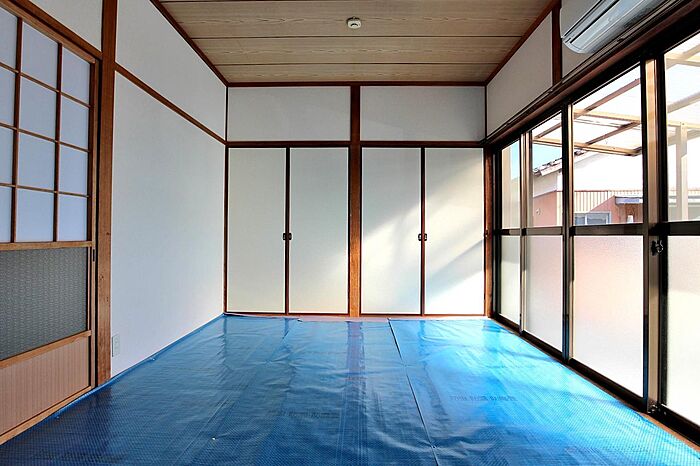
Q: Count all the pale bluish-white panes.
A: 12